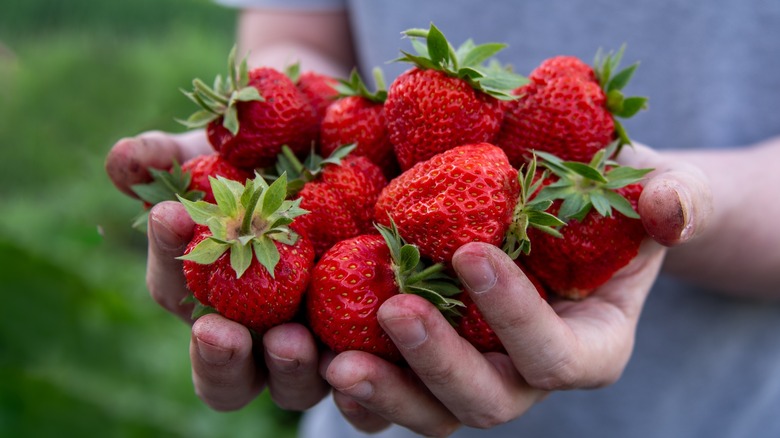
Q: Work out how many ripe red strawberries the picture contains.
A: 12